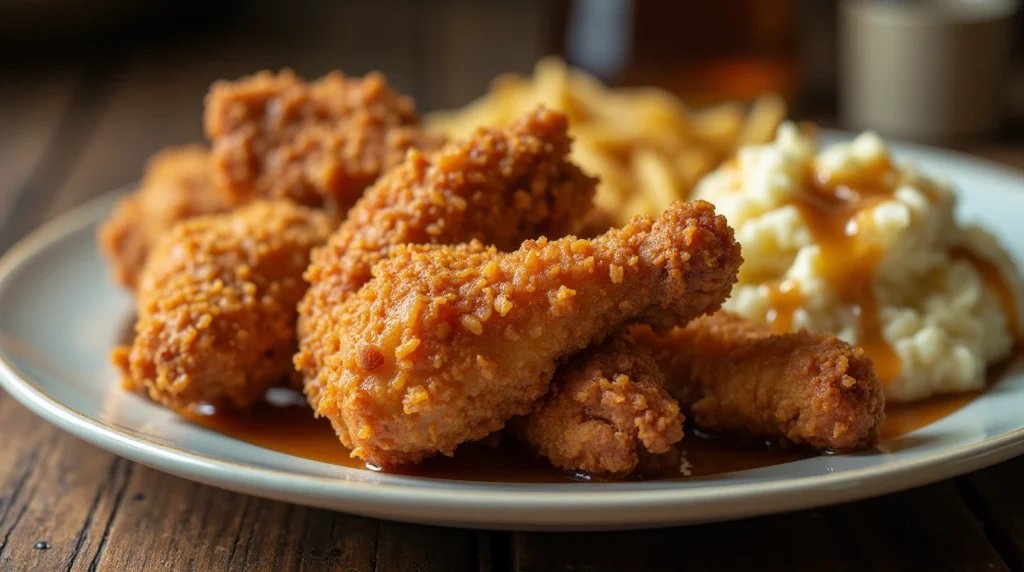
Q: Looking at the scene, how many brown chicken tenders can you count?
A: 7